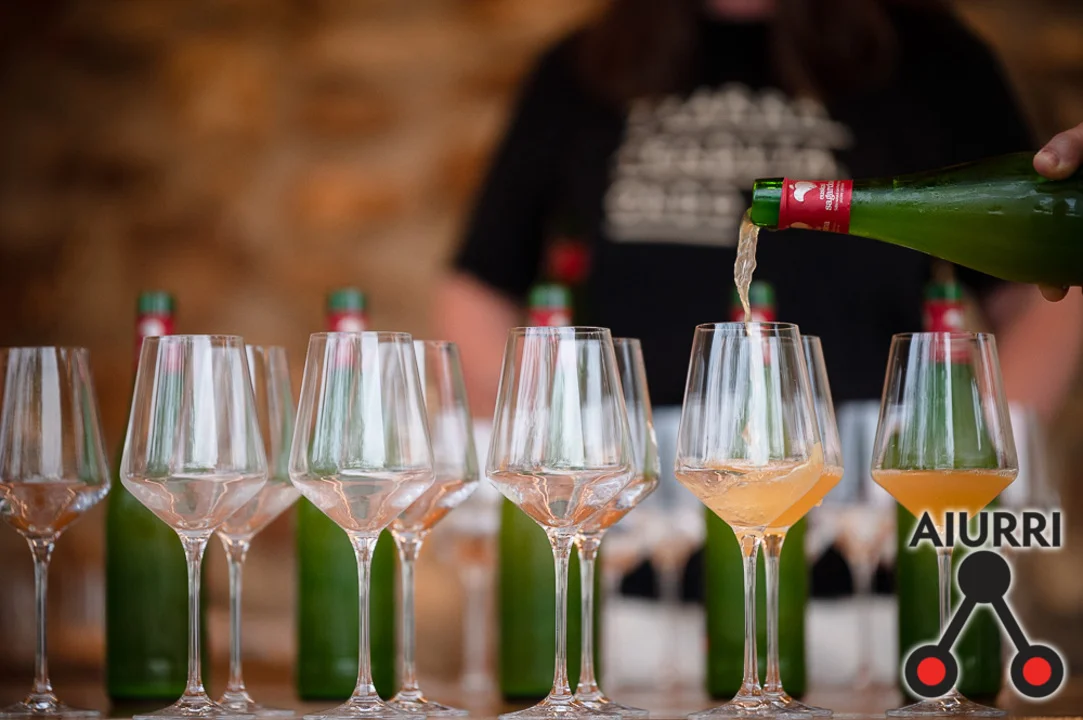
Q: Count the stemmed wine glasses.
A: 10